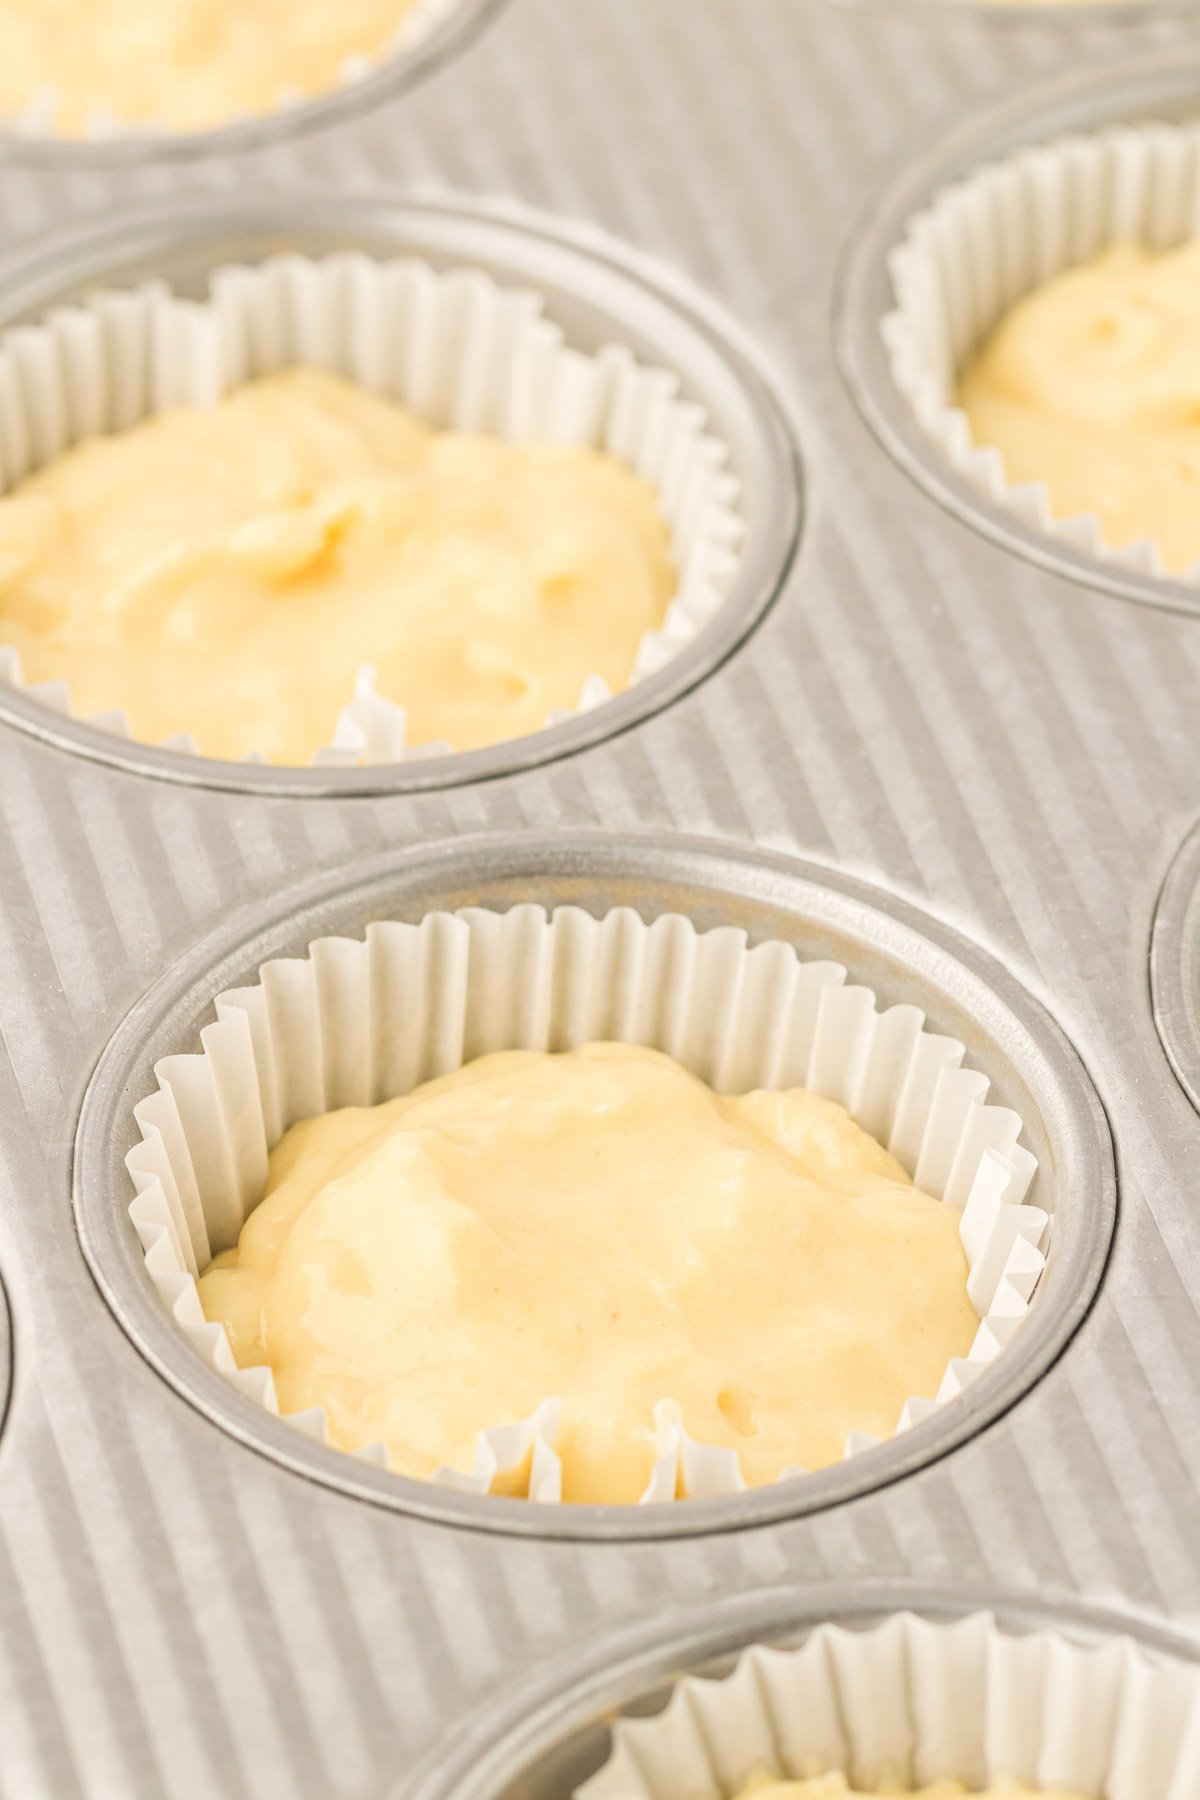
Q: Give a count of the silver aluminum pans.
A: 1